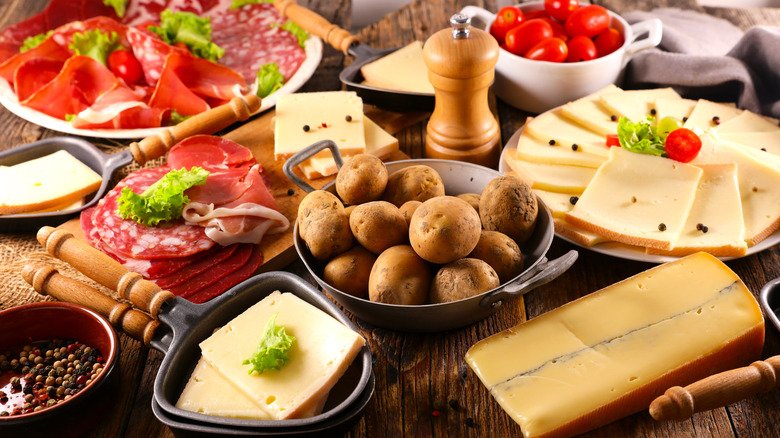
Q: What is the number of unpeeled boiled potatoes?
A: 13